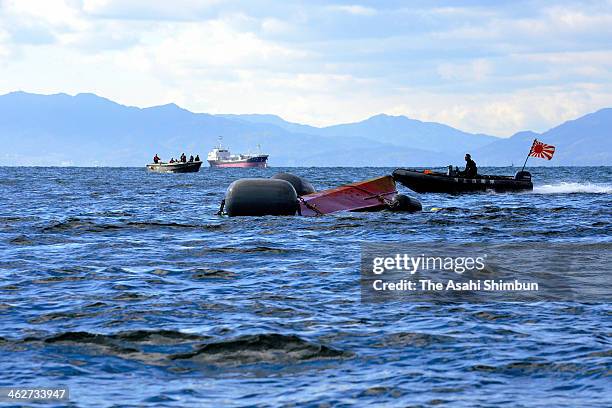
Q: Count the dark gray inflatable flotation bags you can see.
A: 3